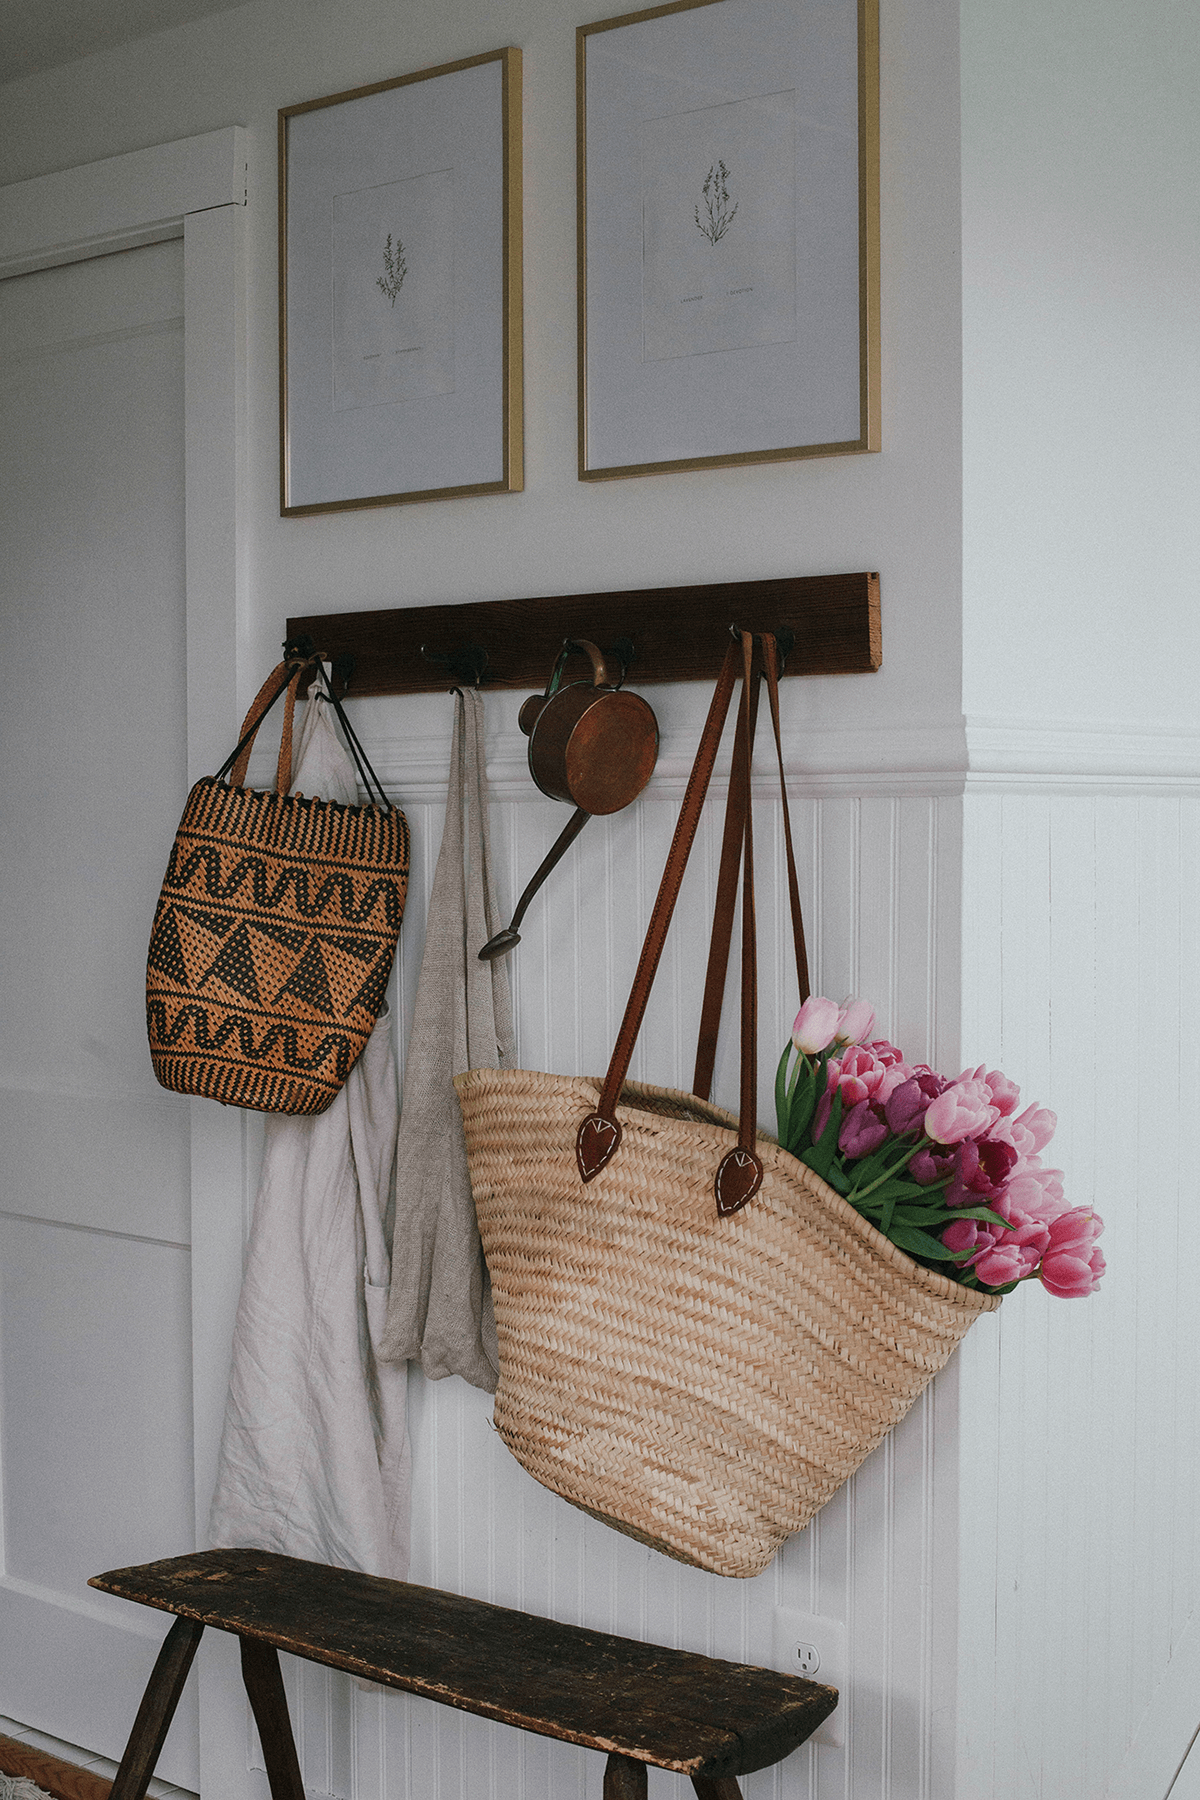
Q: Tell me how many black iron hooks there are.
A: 4